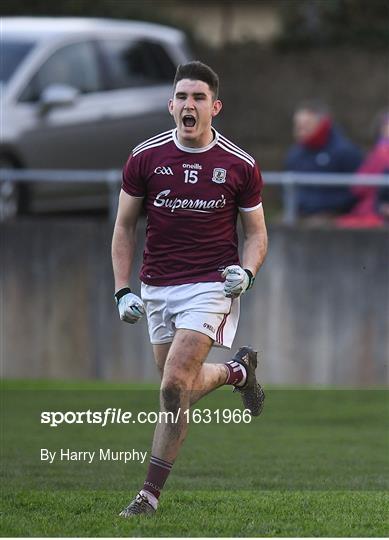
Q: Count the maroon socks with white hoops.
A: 2